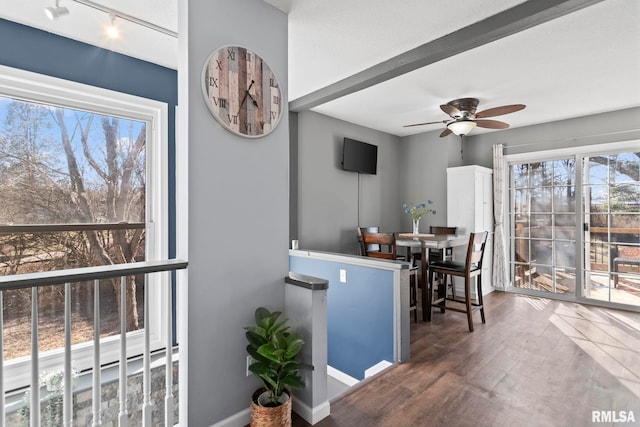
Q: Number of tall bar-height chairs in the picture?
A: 4